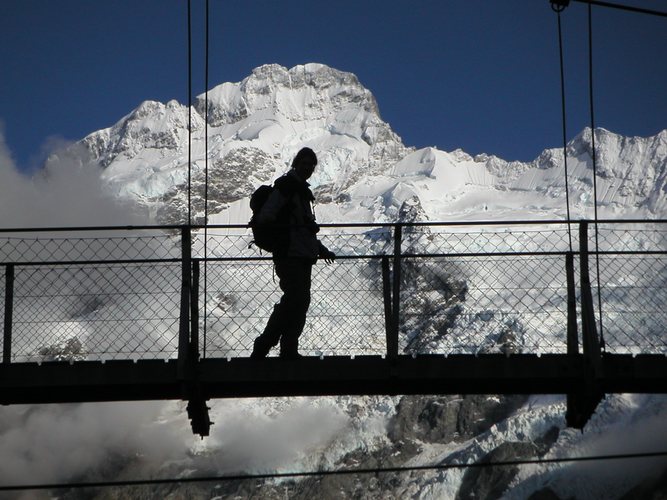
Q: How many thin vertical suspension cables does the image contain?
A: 4